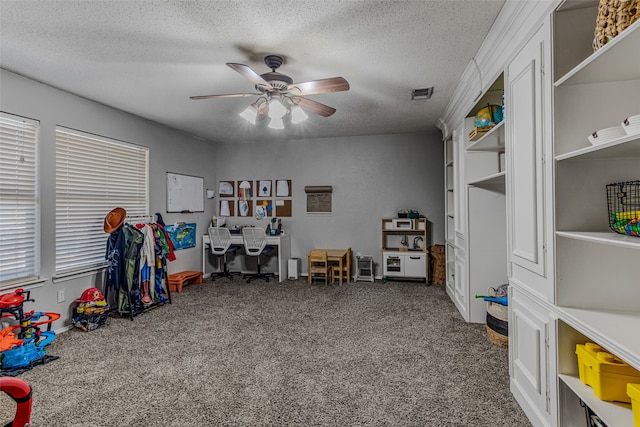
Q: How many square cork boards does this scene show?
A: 8